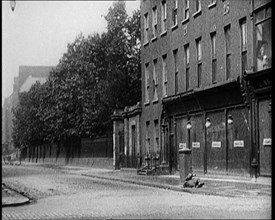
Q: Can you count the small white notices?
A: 5